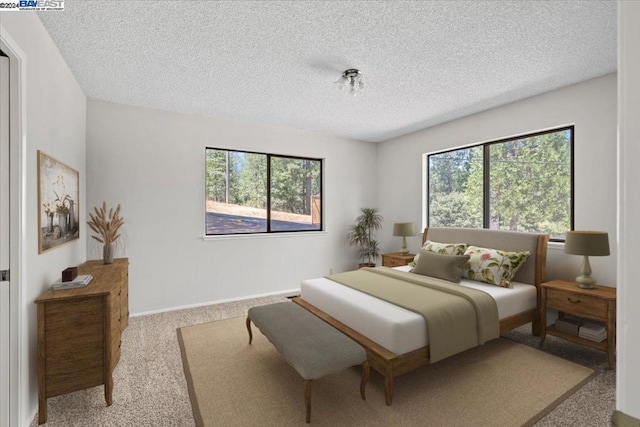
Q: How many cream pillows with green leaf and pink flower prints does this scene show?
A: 2